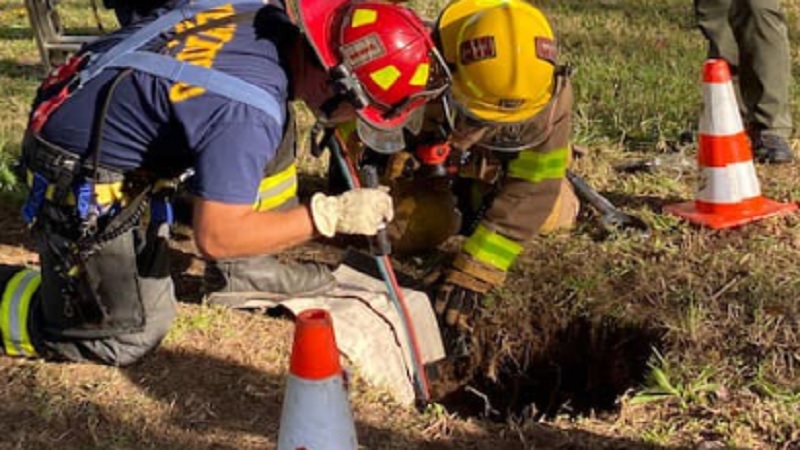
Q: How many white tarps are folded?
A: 1